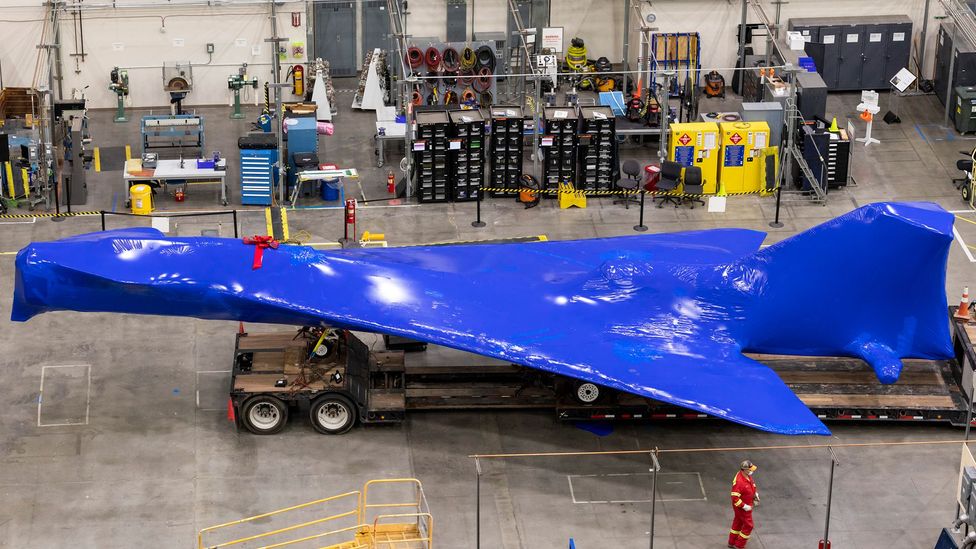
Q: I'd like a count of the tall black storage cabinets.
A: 5